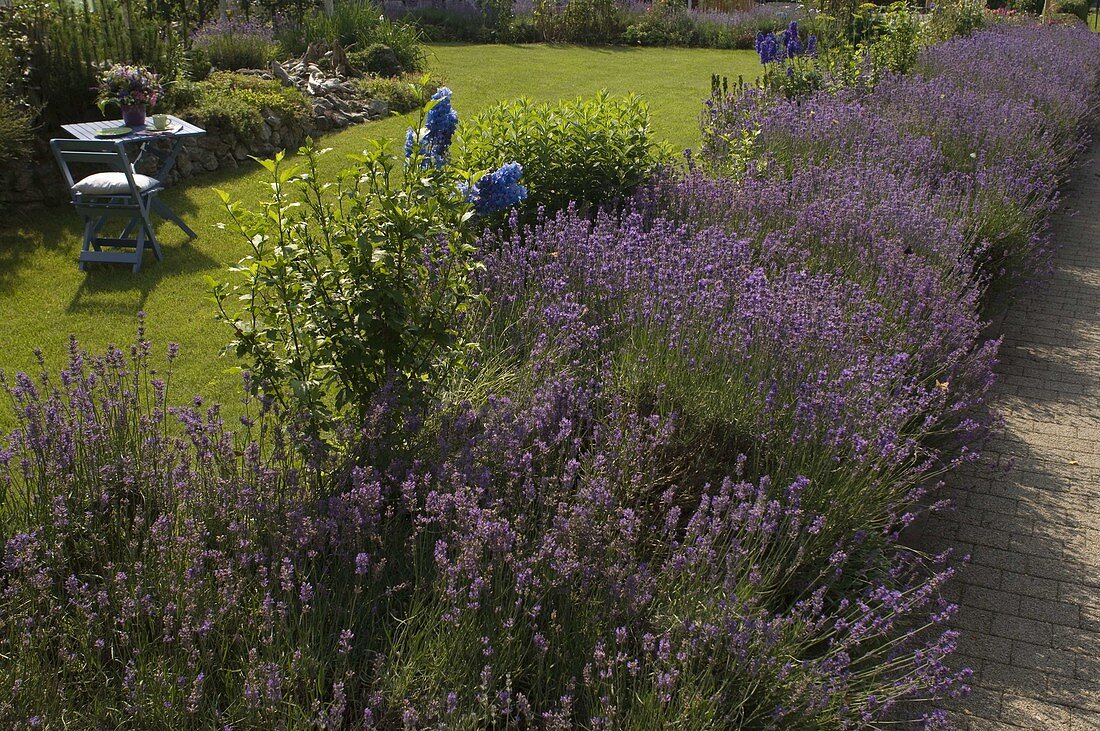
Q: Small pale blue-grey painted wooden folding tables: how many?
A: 1